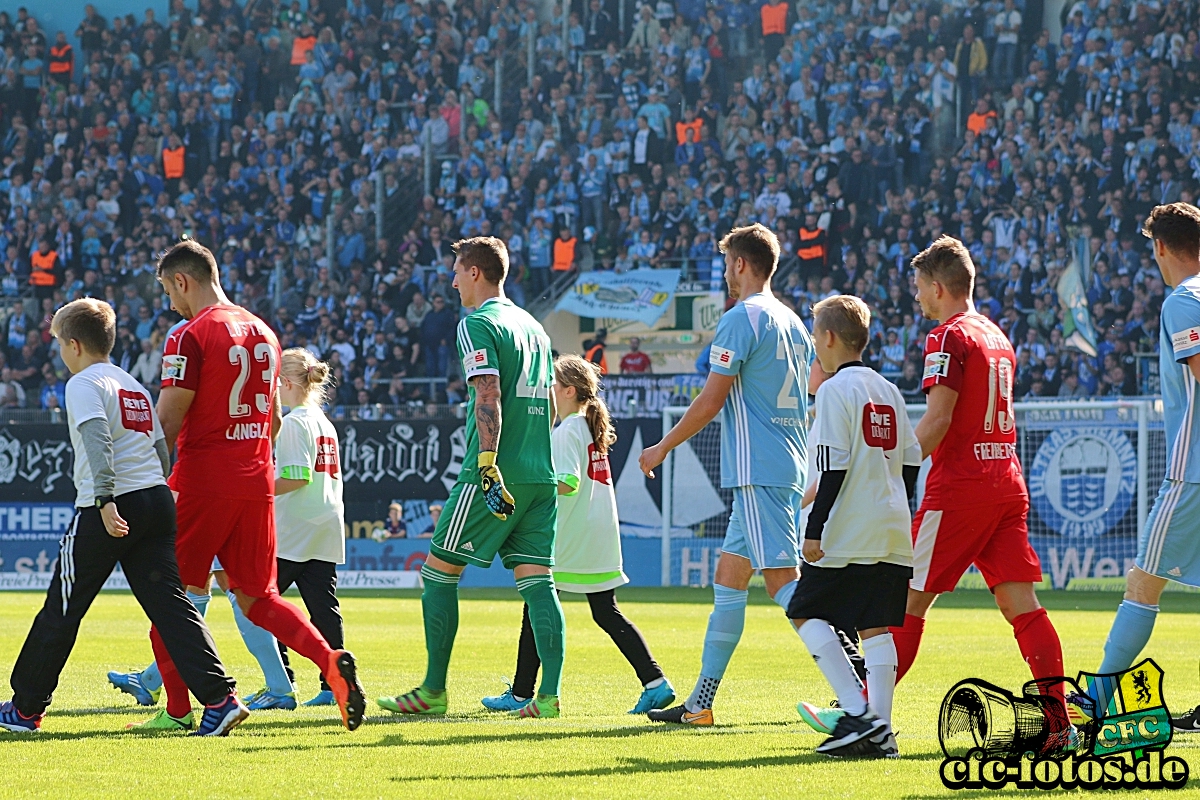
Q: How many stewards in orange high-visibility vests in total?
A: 10